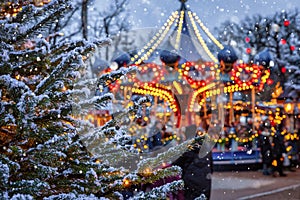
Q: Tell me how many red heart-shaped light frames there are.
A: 3